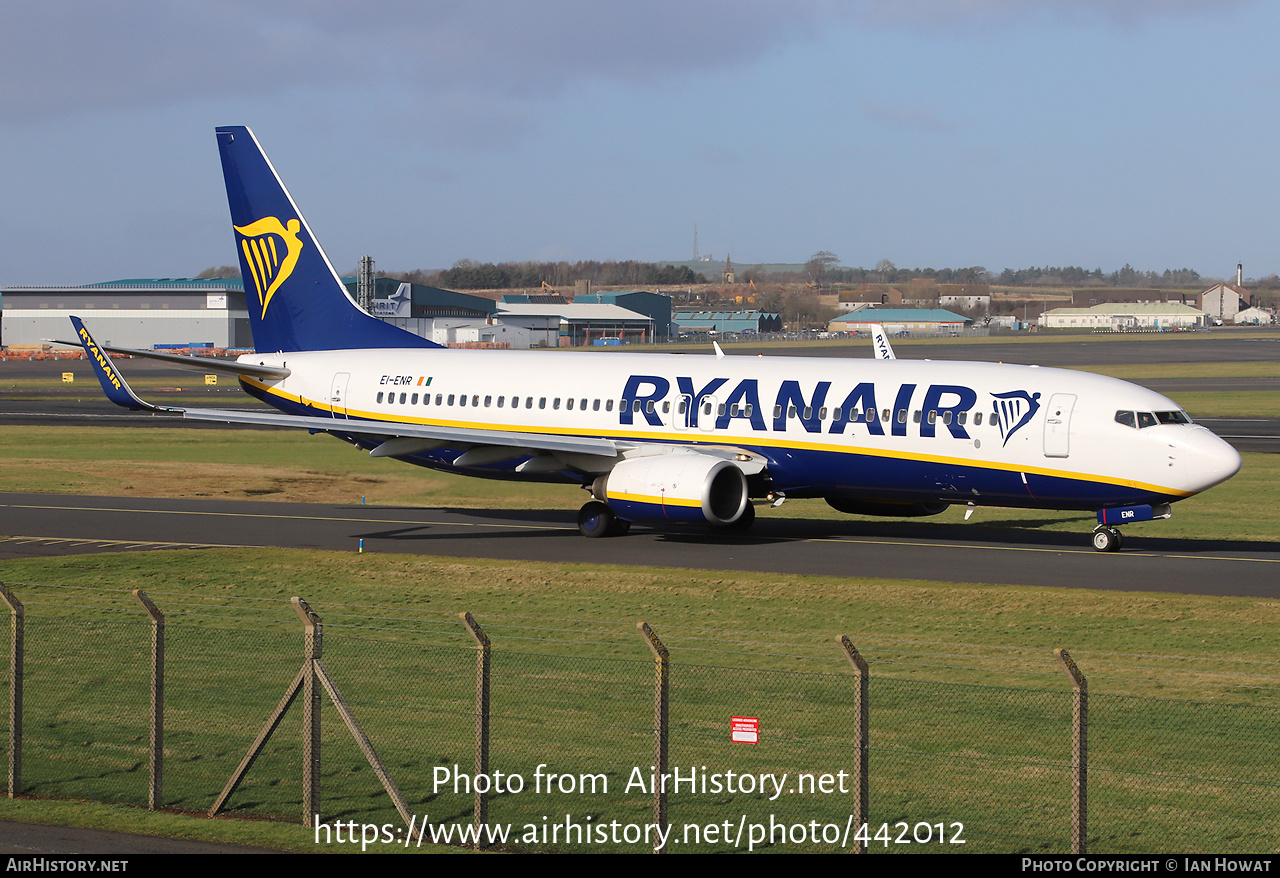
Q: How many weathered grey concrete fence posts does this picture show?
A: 7